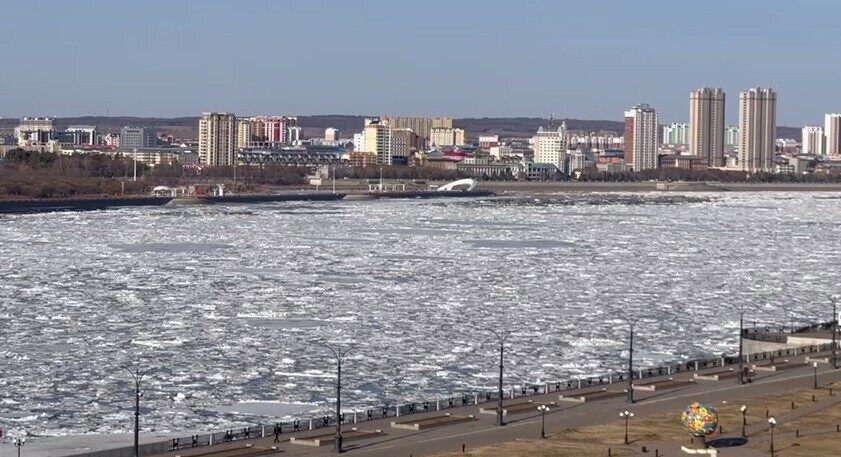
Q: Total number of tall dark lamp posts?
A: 6